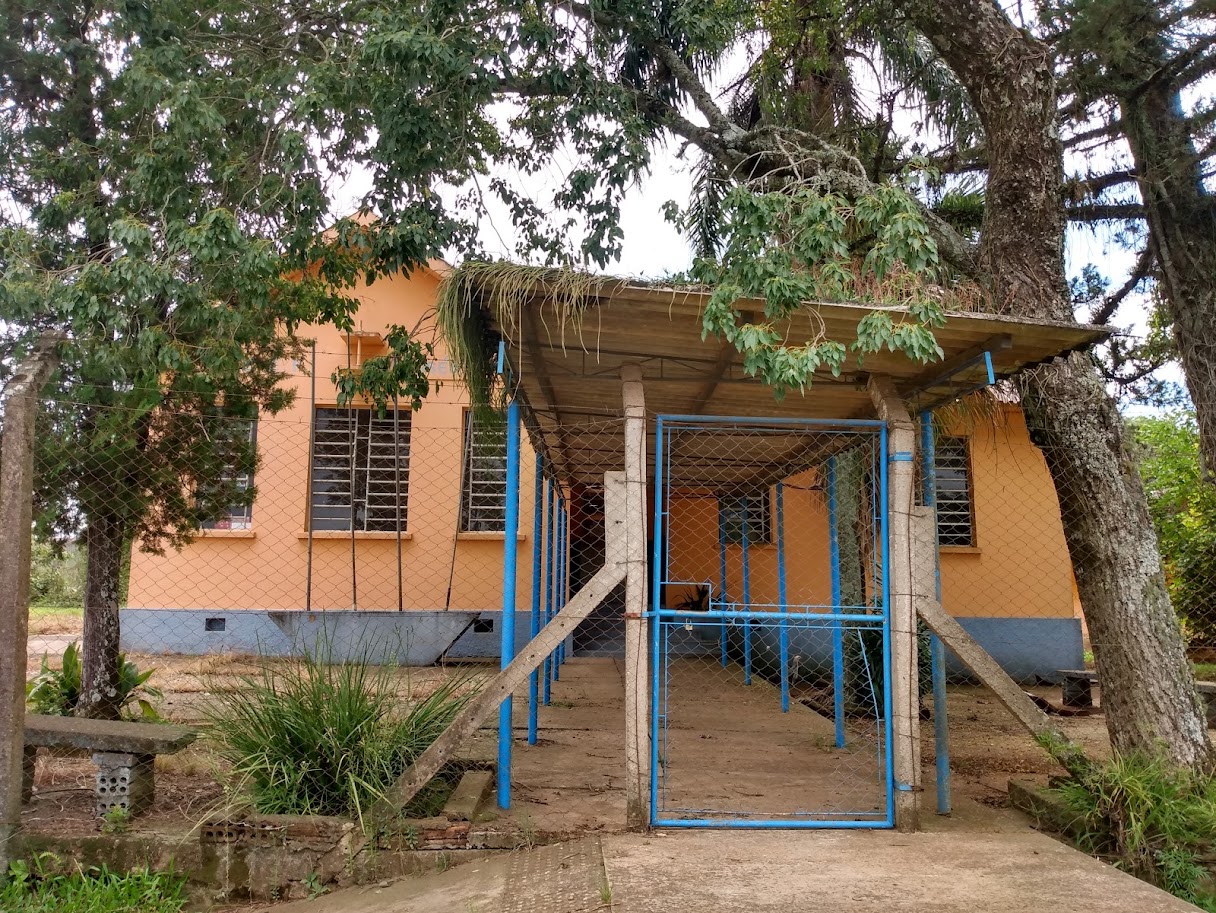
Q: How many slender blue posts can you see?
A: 10